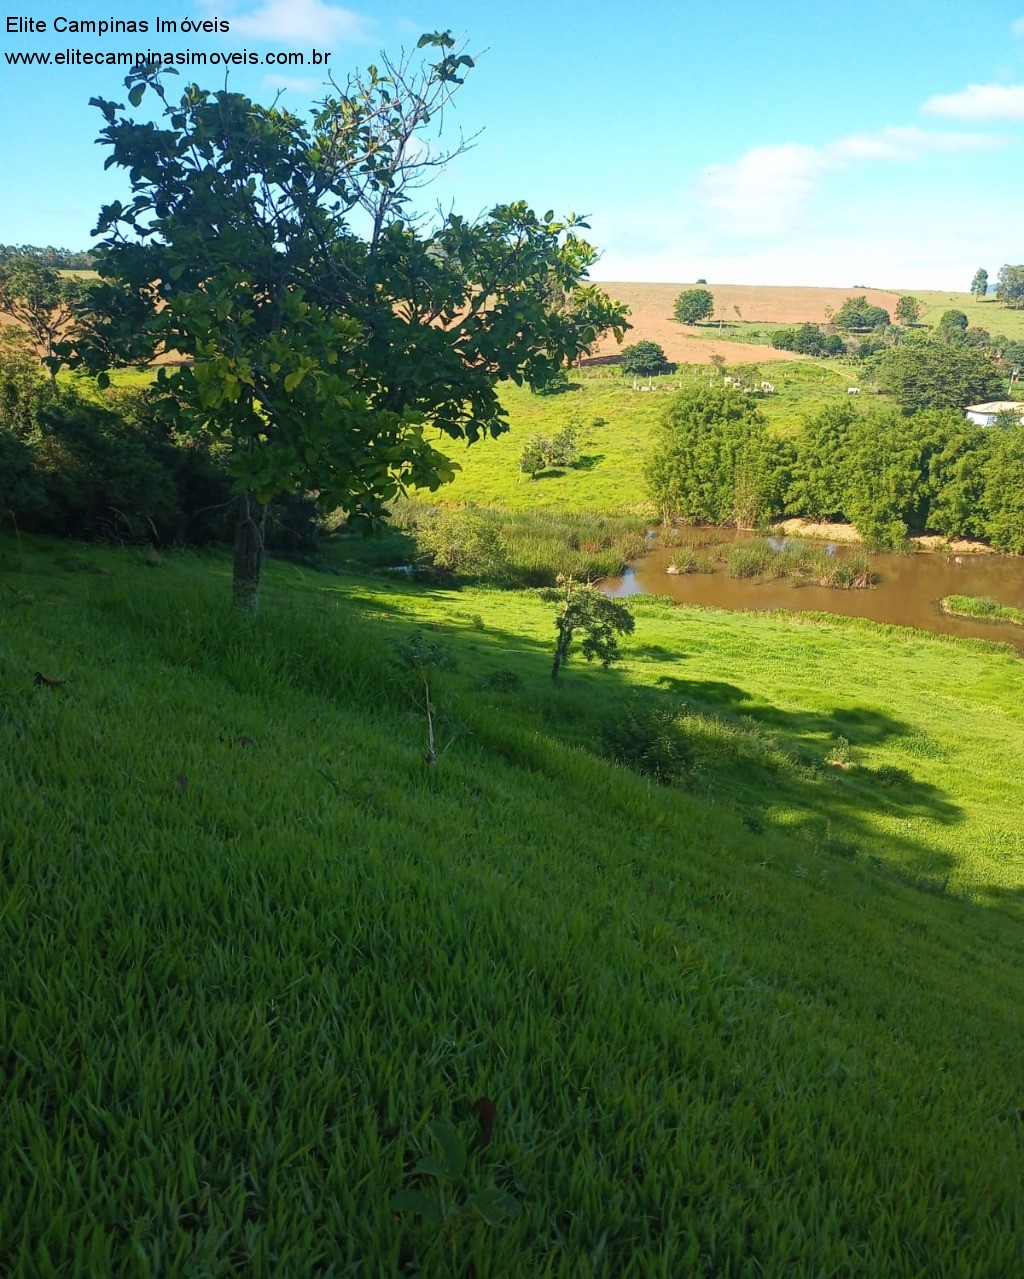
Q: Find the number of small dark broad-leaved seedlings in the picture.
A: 1